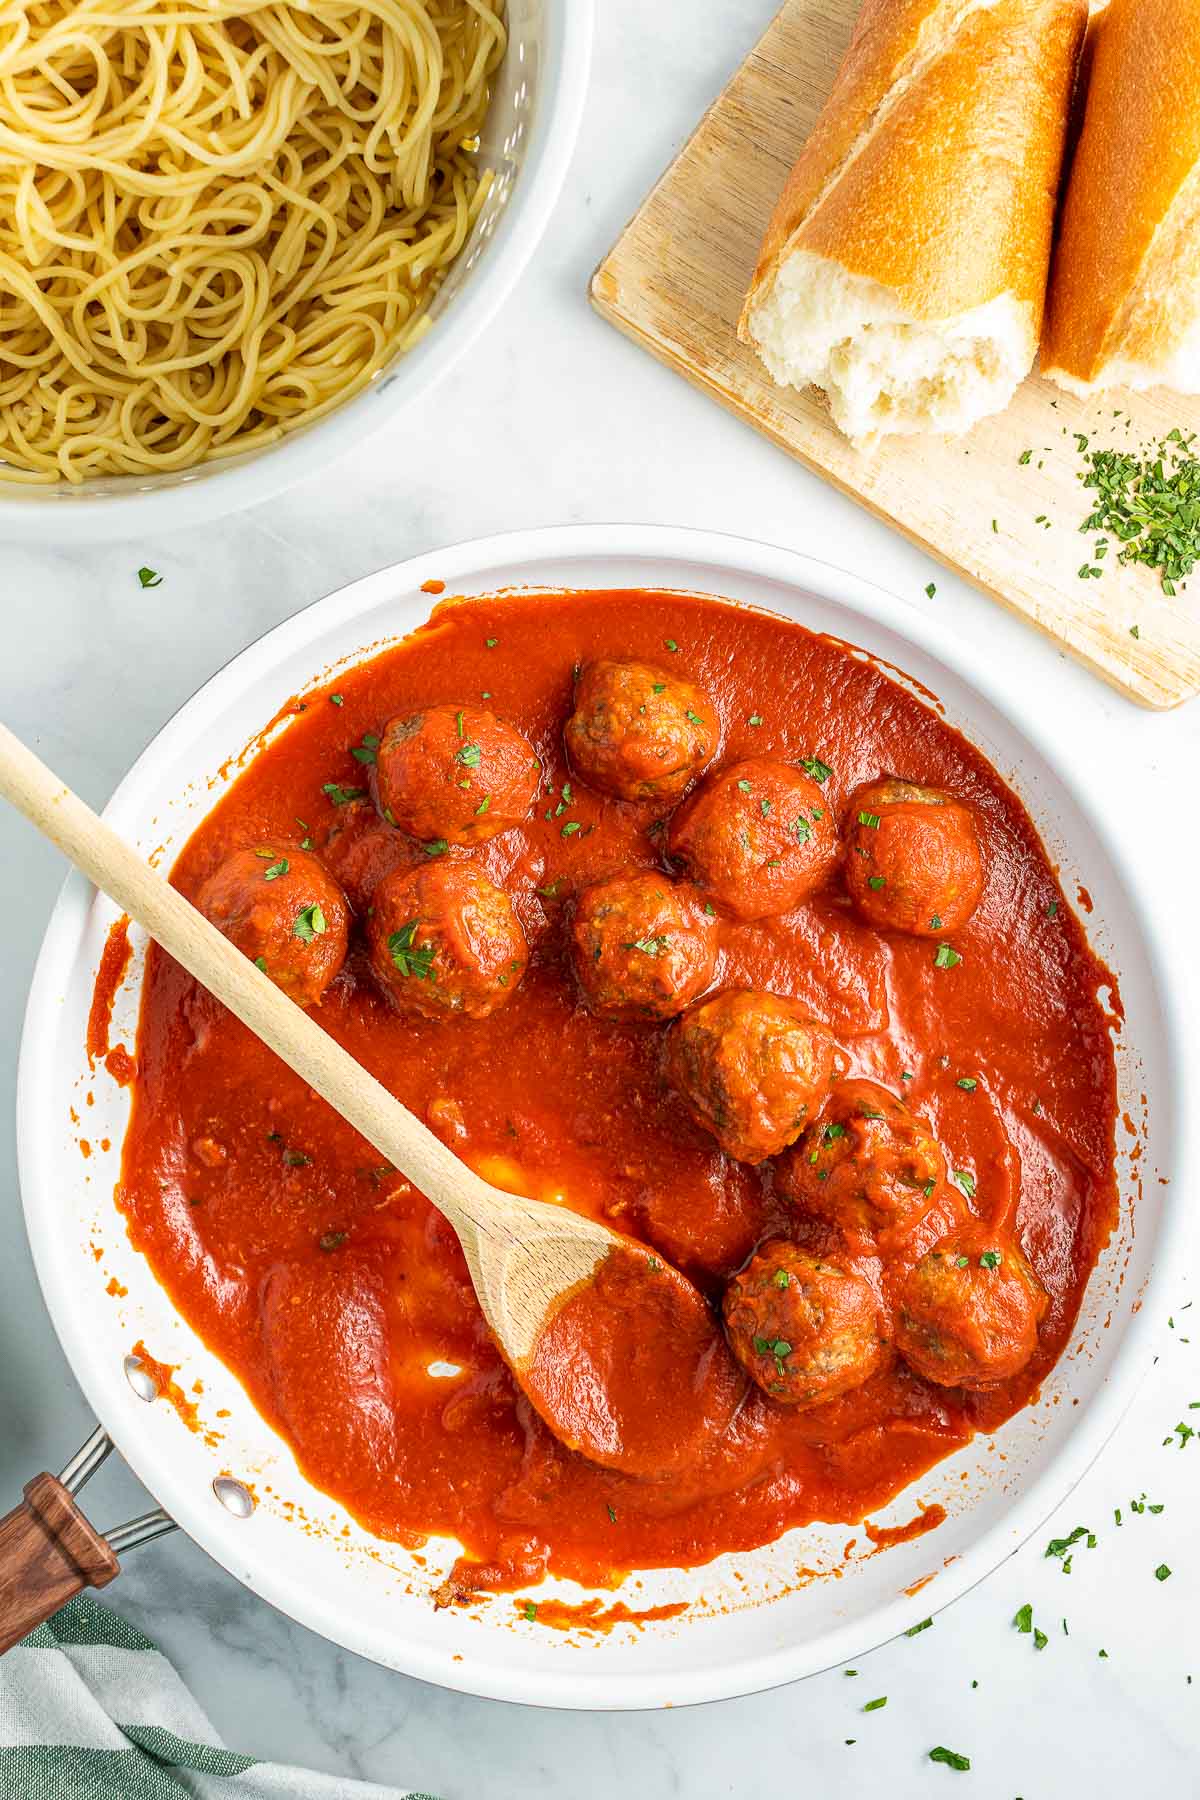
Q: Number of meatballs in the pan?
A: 11